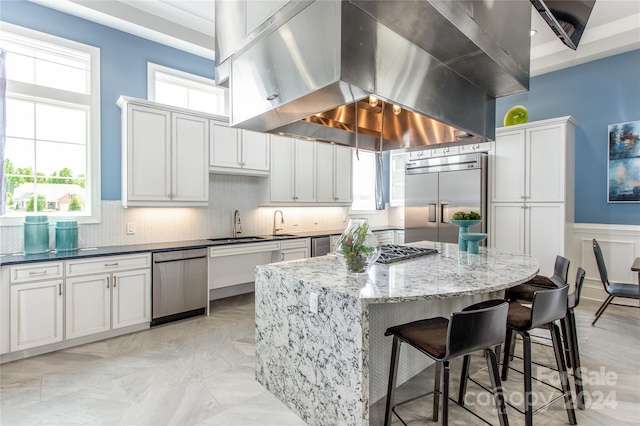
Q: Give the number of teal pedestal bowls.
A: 2